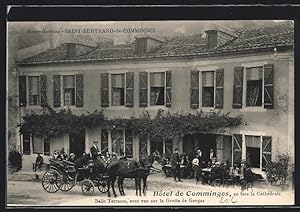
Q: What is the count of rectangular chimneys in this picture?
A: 3